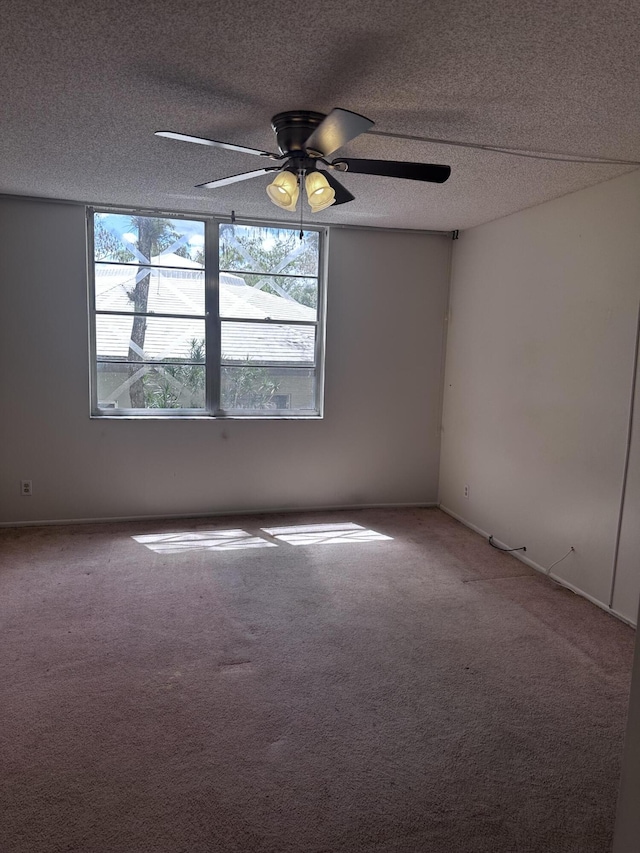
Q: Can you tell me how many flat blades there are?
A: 5